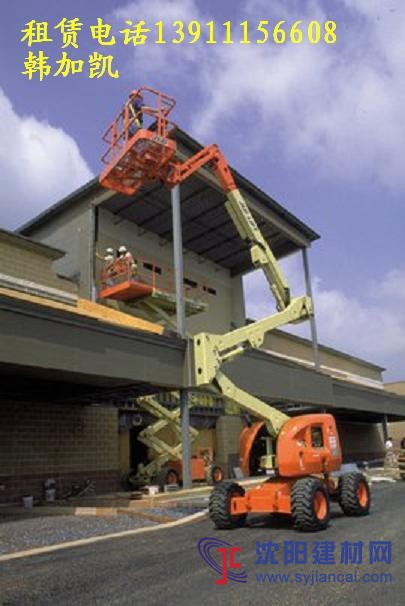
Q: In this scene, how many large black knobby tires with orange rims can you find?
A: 3